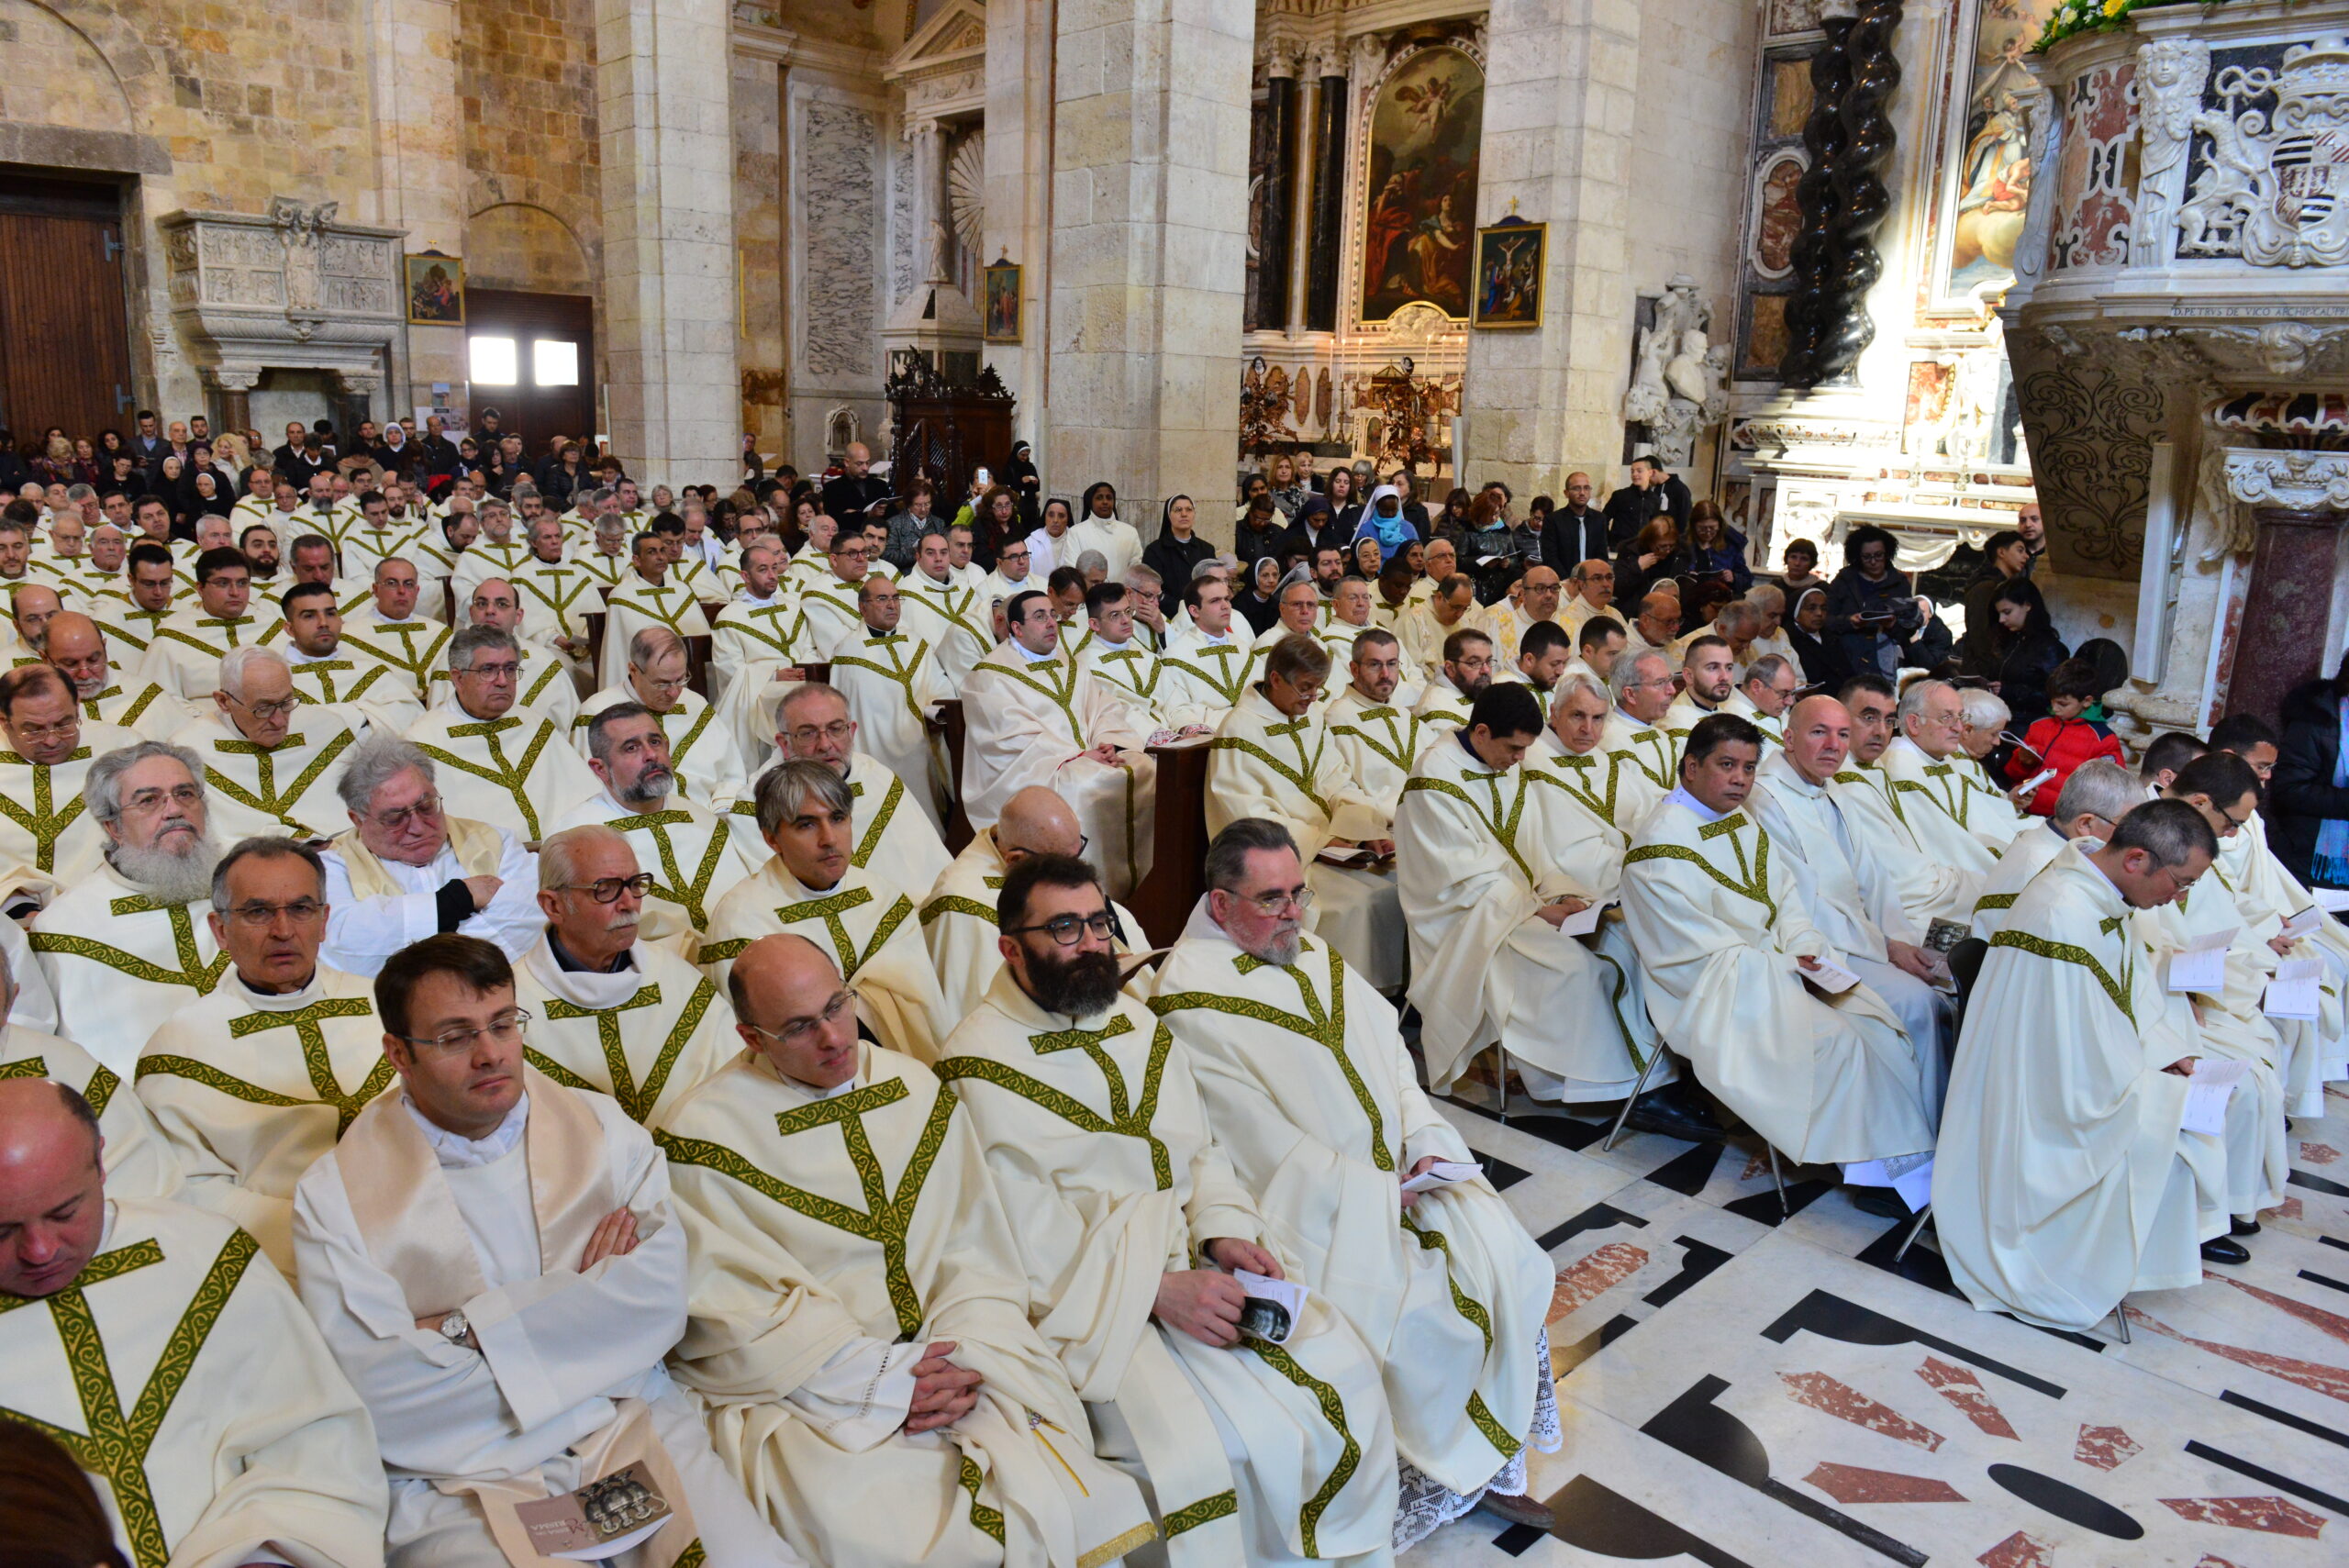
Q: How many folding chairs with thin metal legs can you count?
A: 3